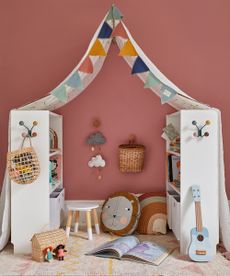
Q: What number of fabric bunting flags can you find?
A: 12